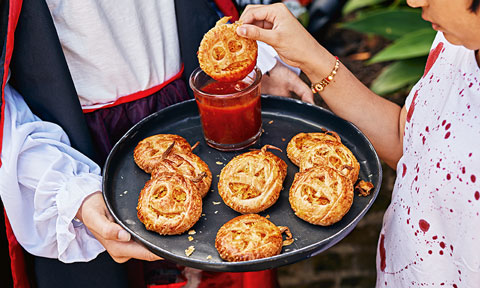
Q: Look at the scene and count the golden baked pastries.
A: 9